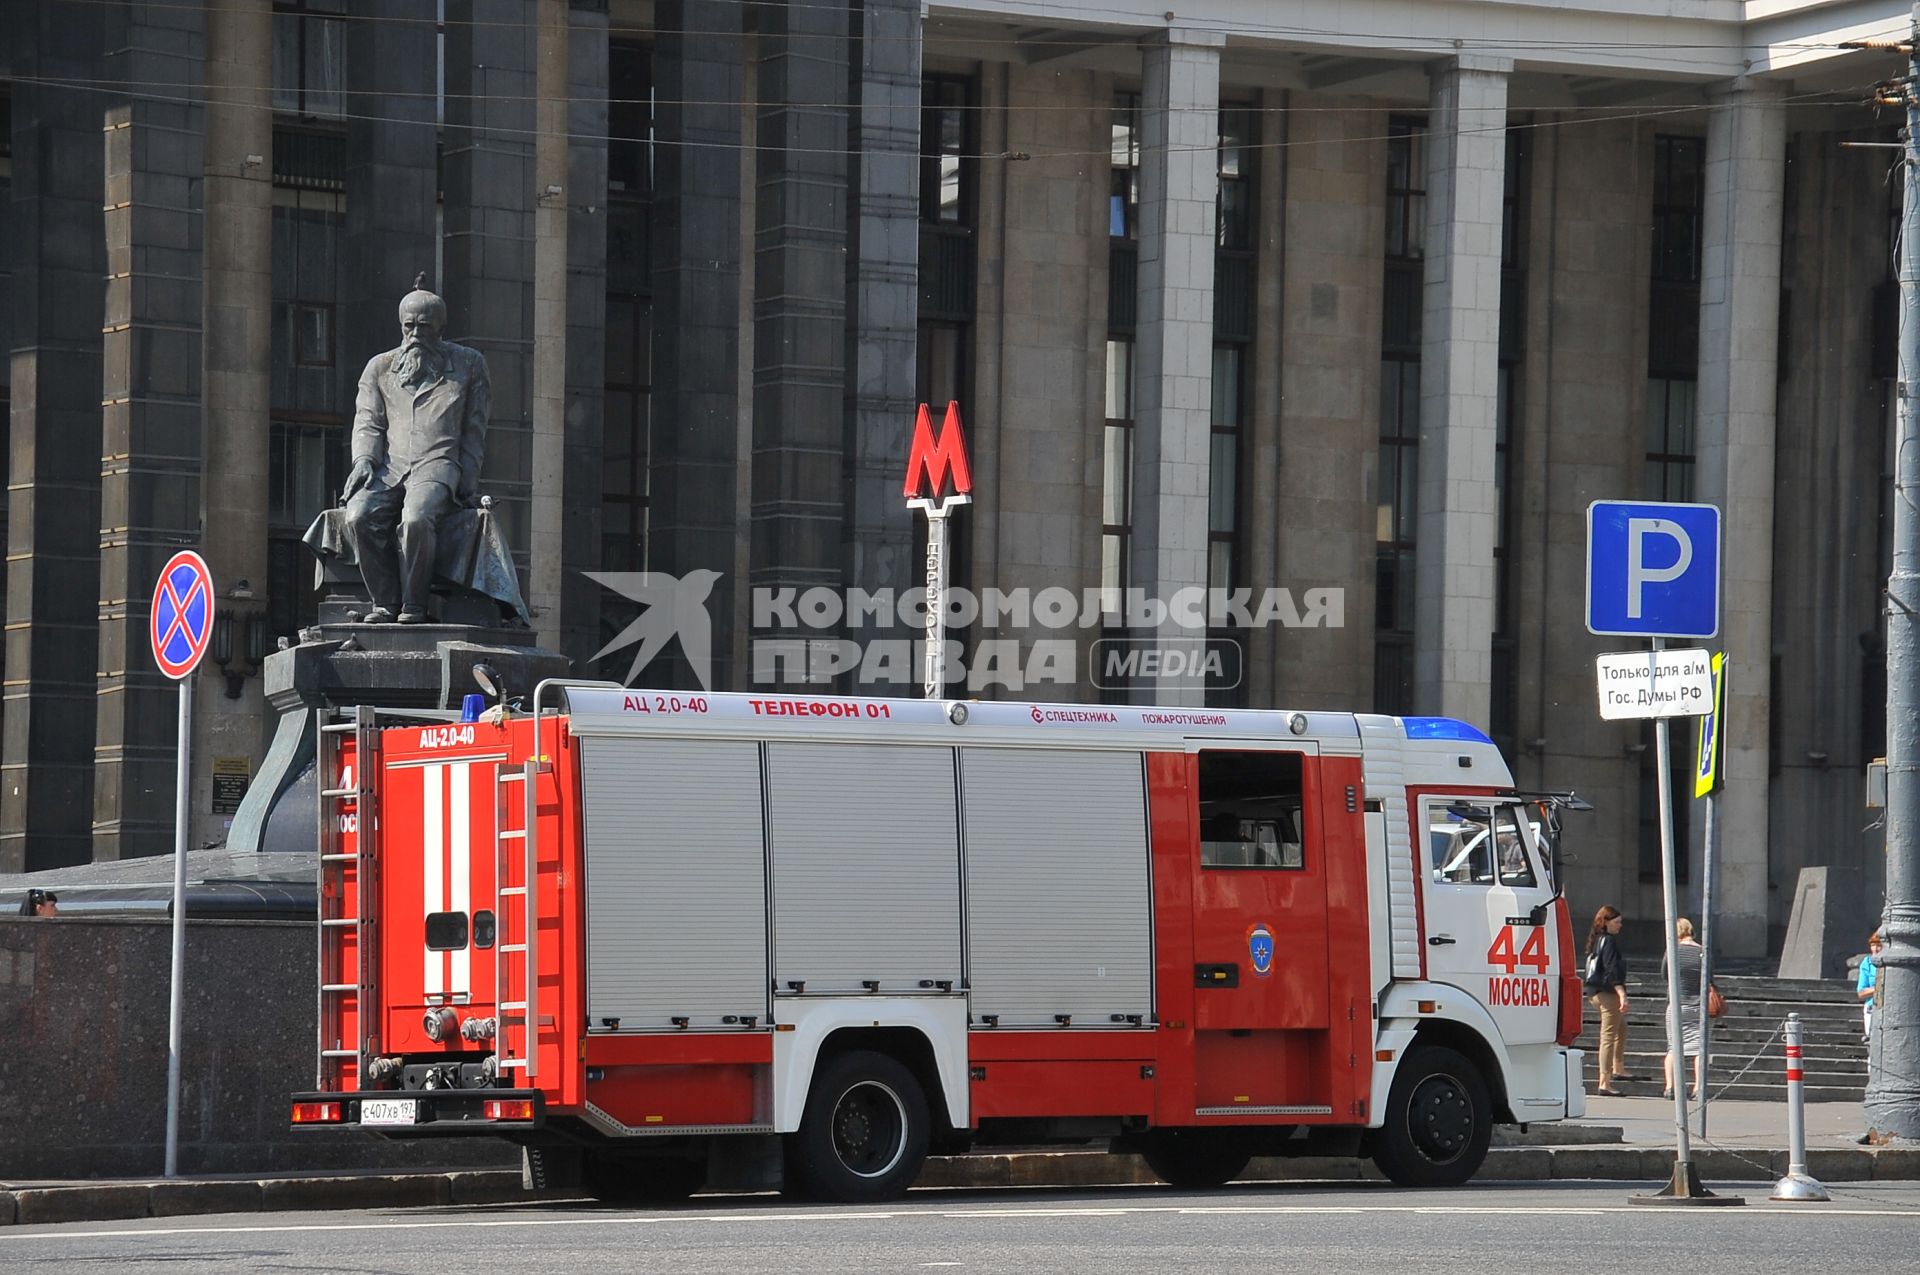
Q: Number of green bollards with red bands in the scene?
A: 0